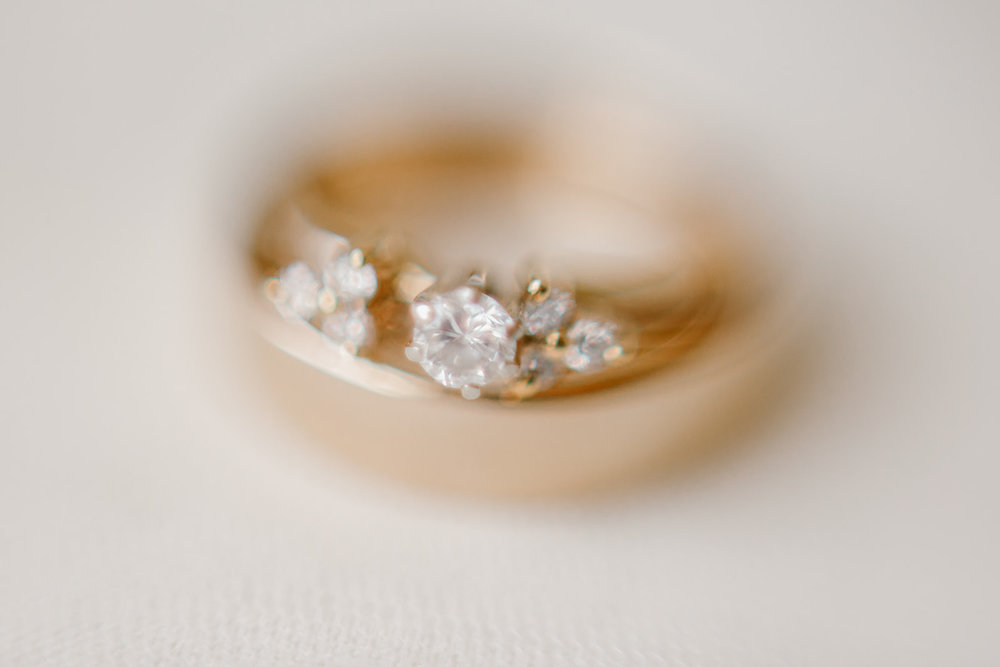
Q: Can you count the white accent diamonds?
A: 6